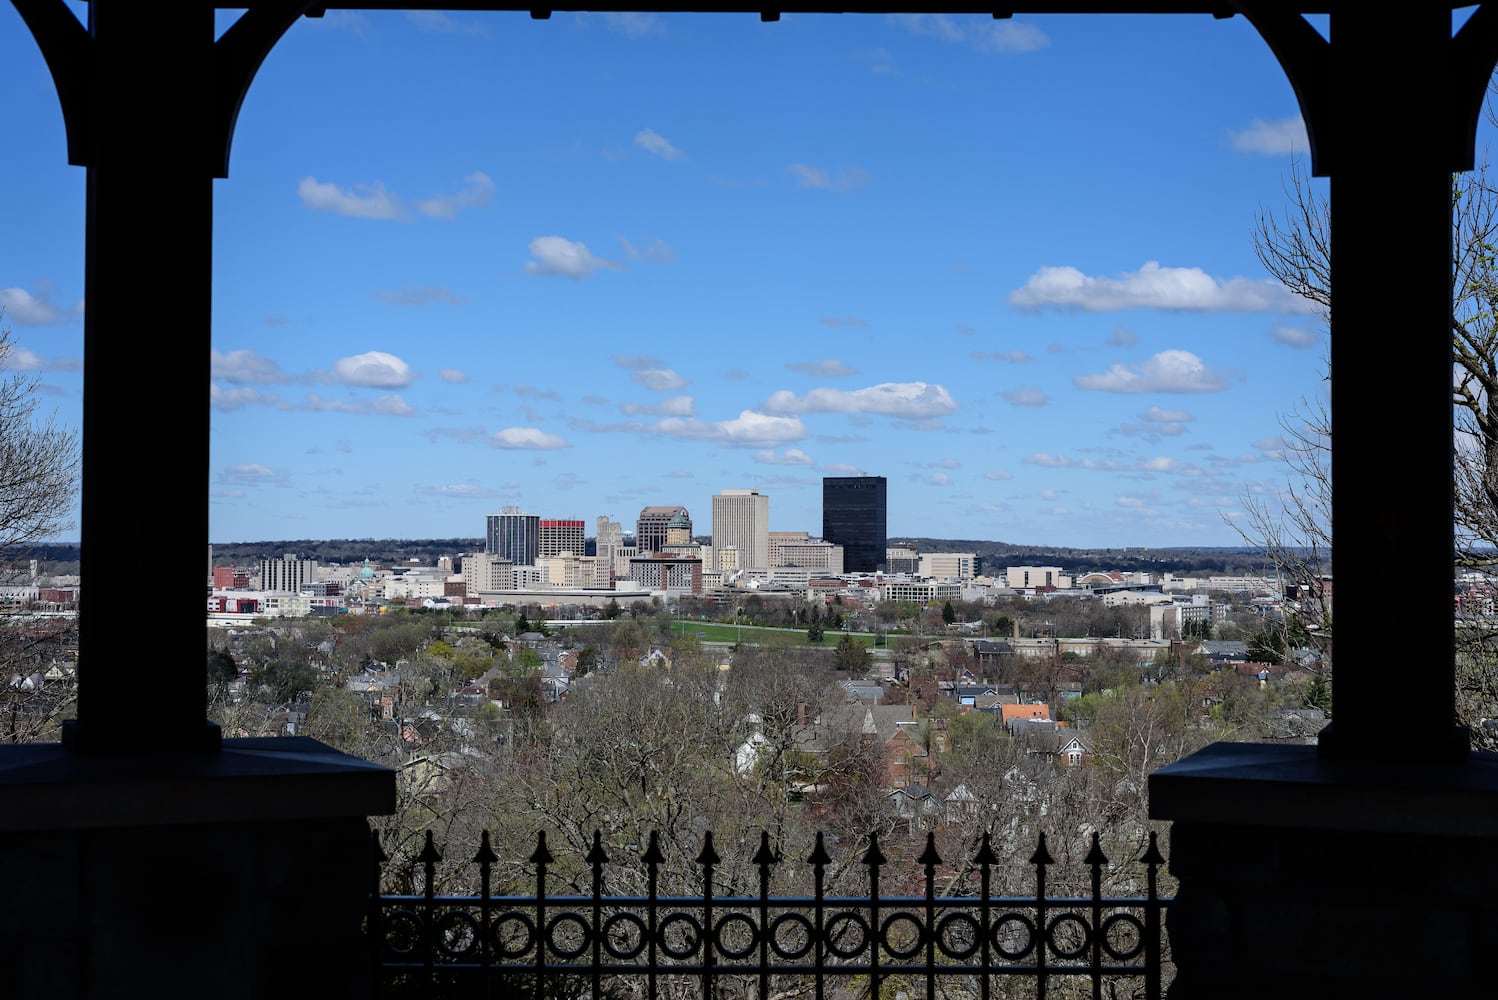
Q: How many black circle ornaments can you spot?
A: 14